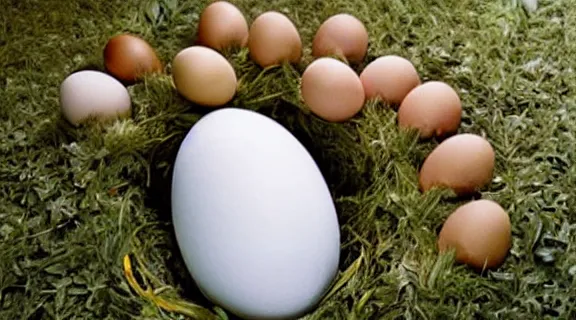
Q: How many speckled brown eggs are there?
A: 0